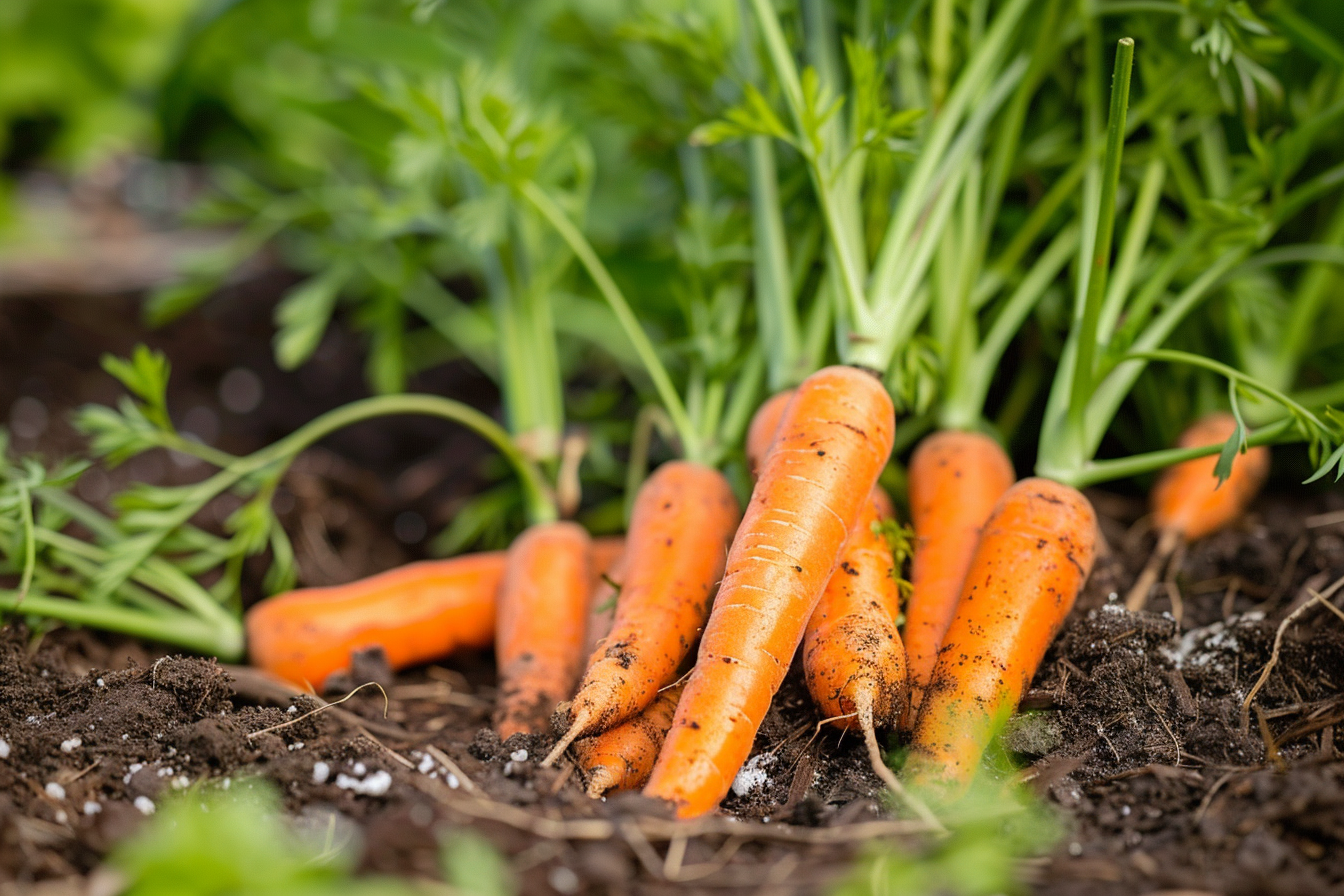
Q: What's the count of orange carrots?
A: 10